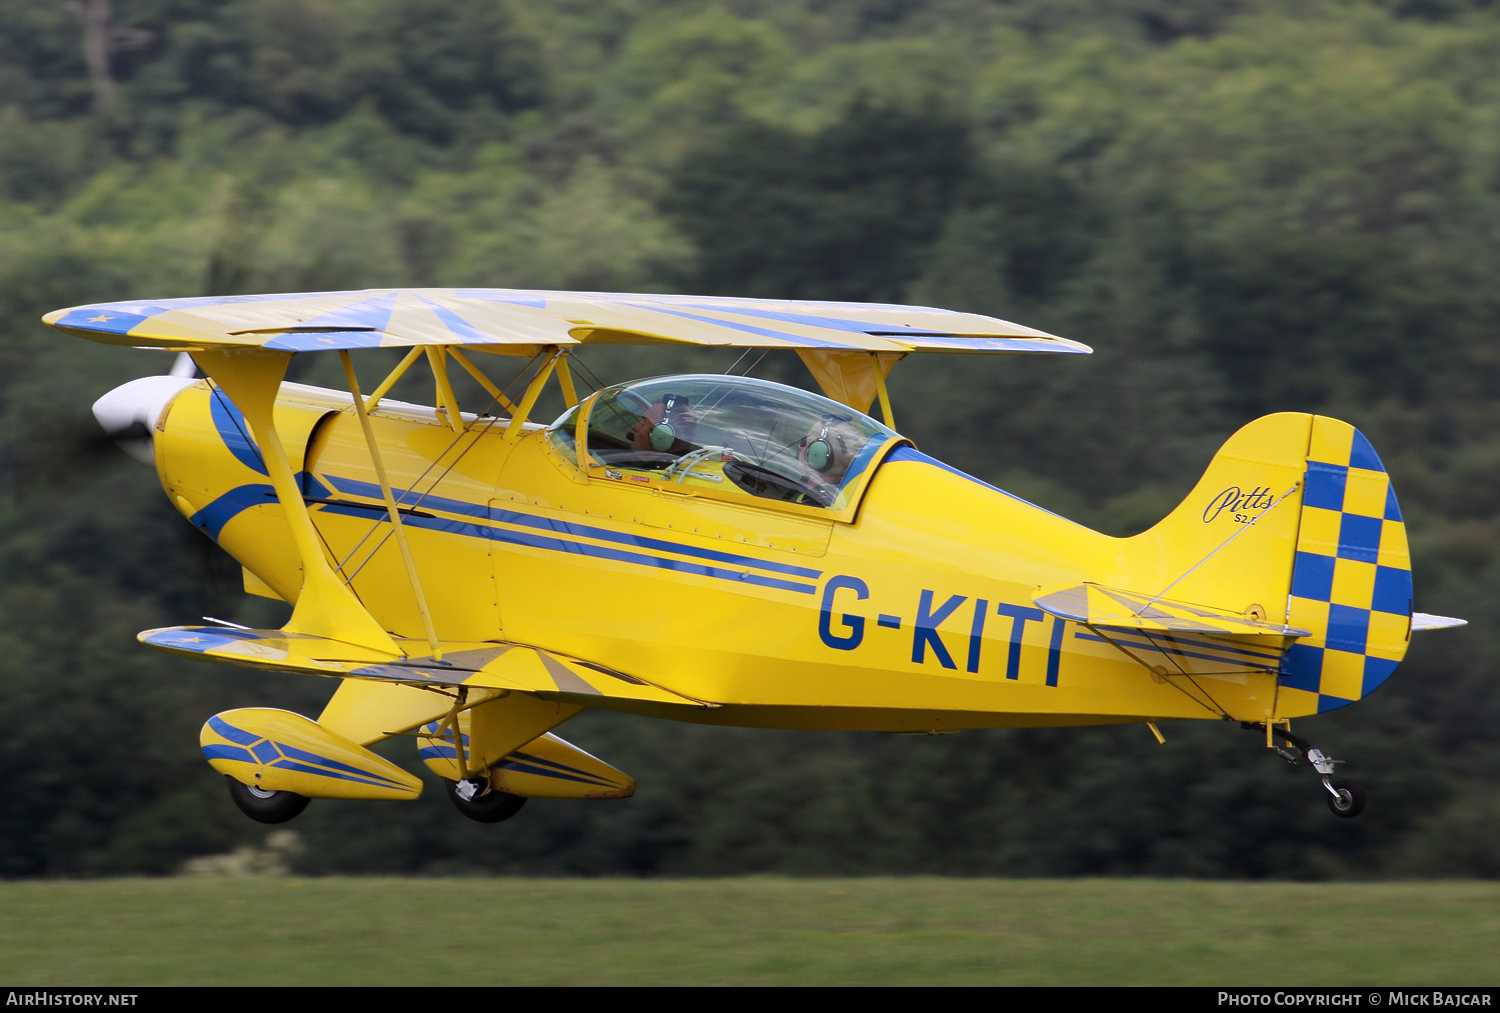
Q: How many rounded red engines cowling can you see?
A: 0